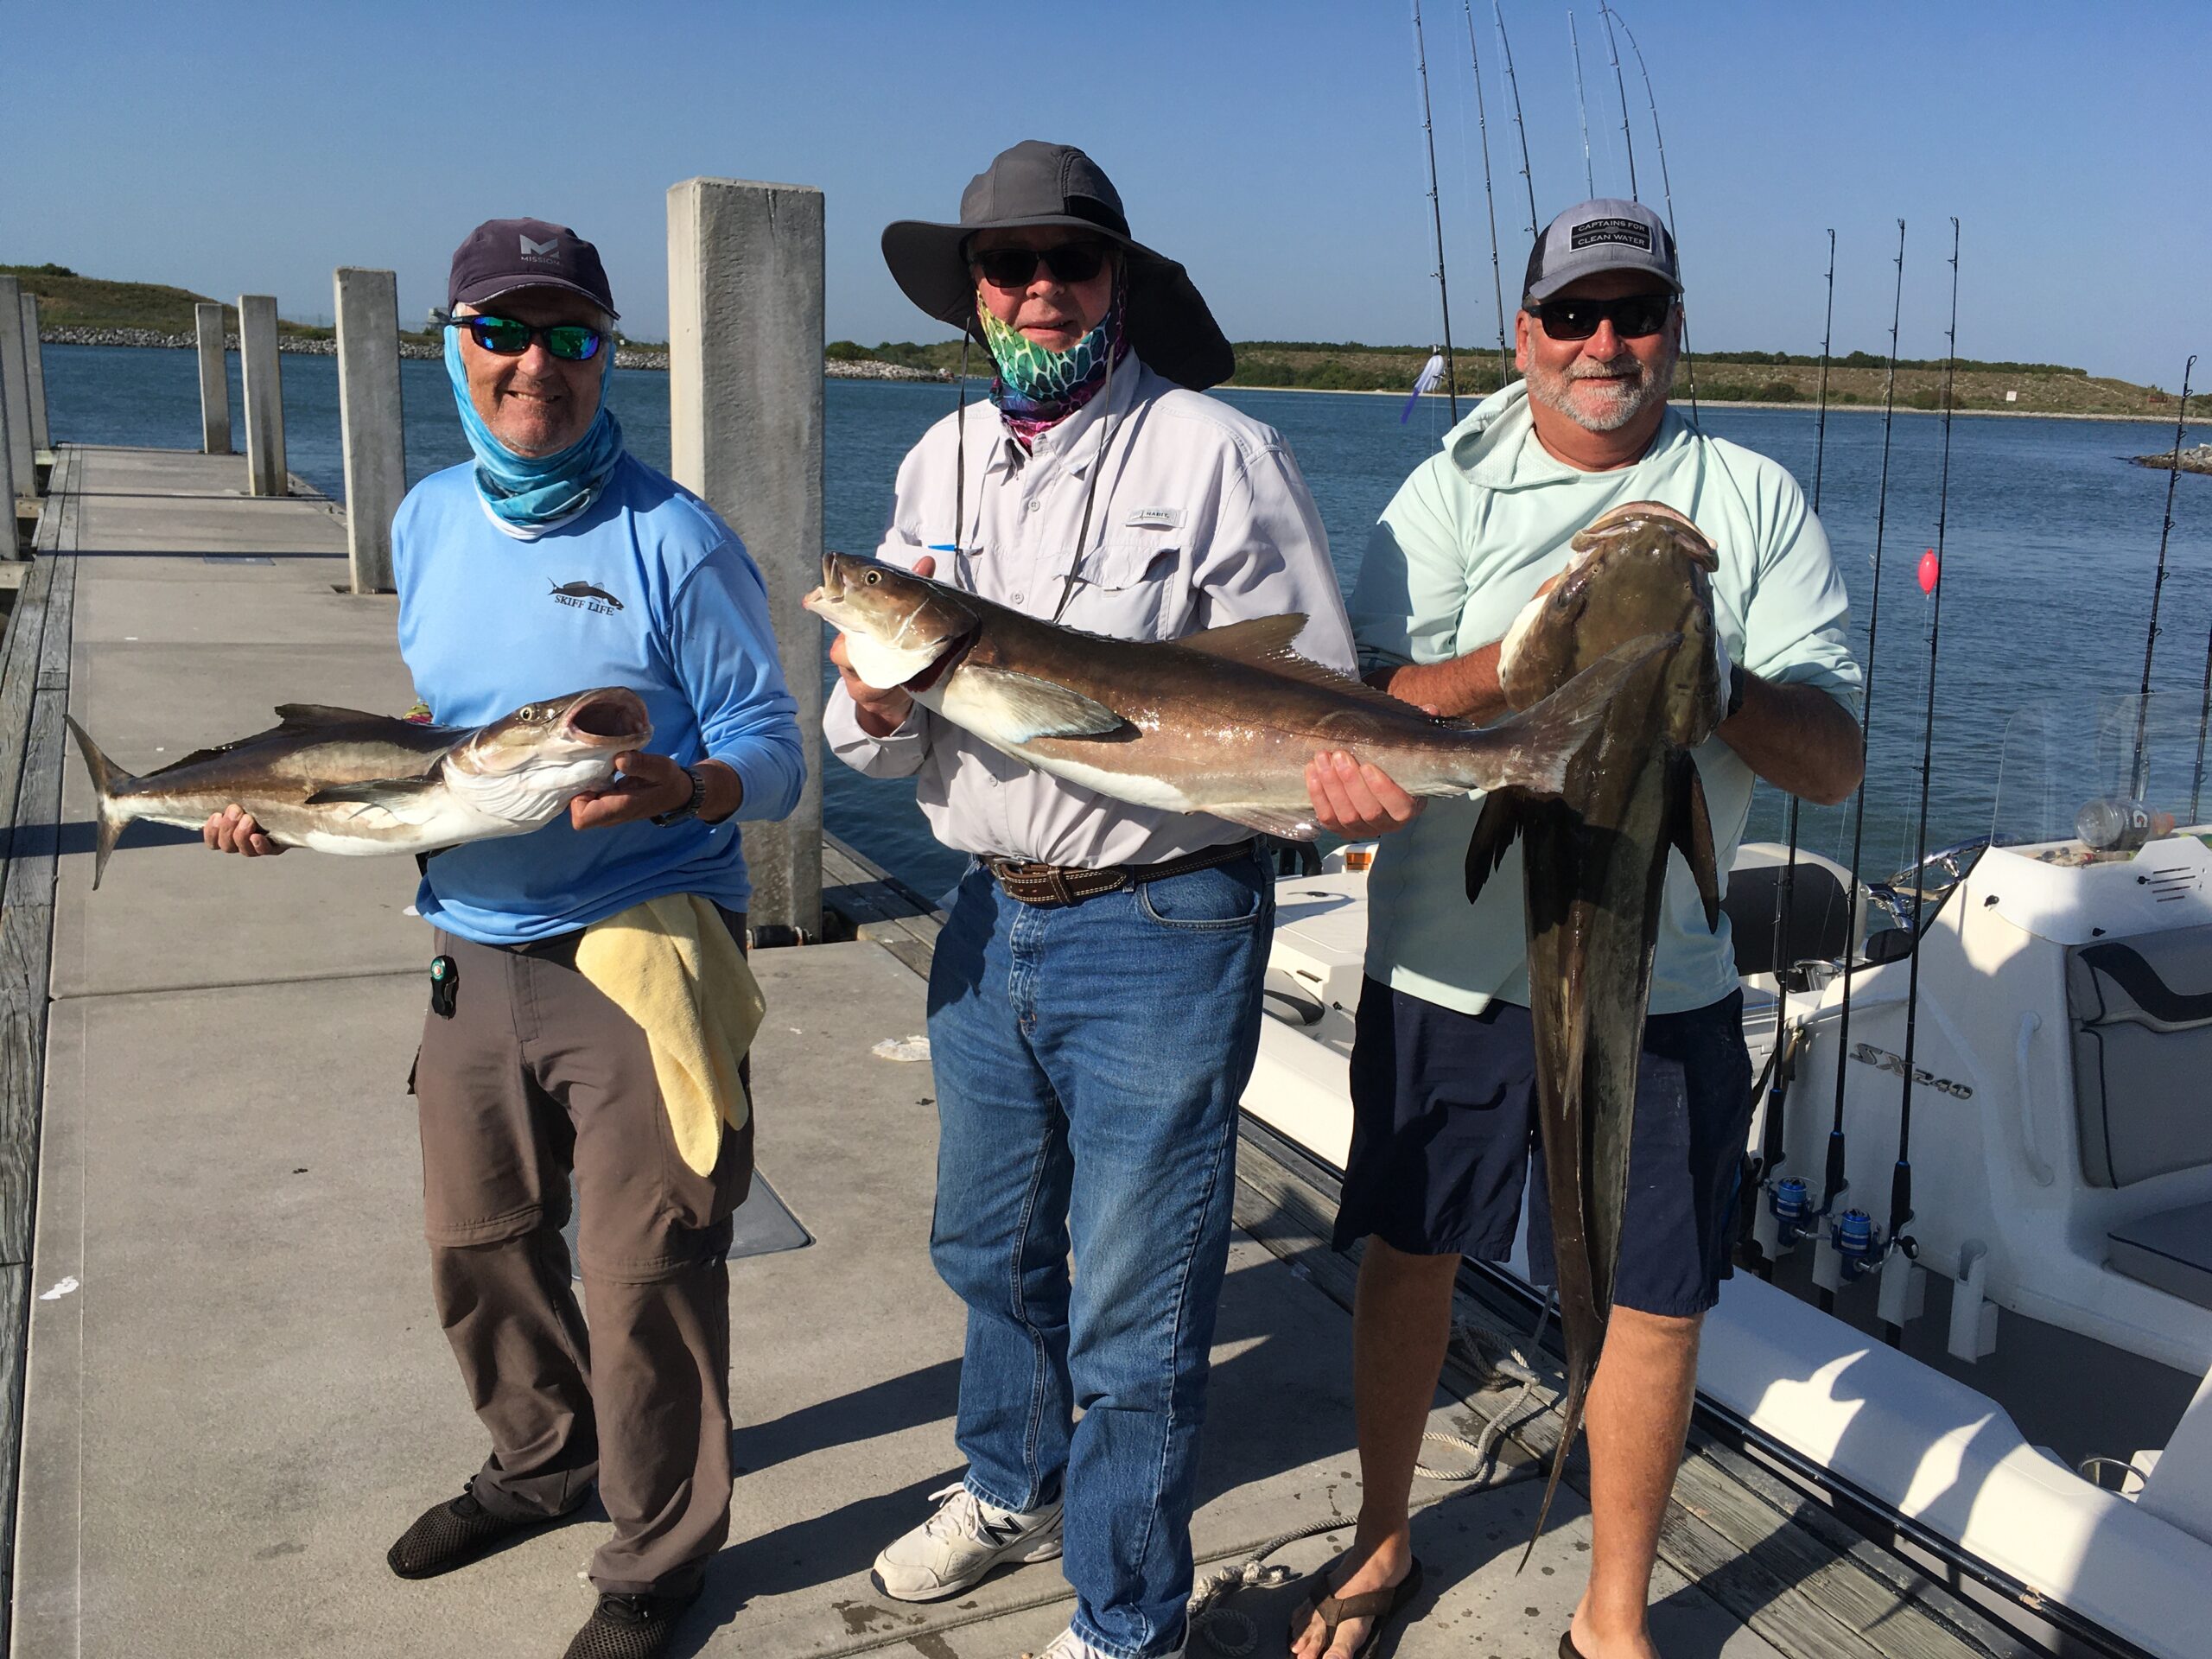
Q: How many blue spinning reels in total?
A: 2